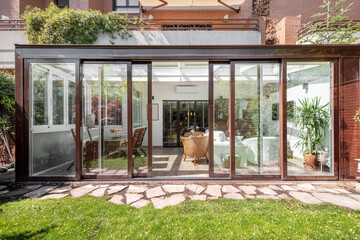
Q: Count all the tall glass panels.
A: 6